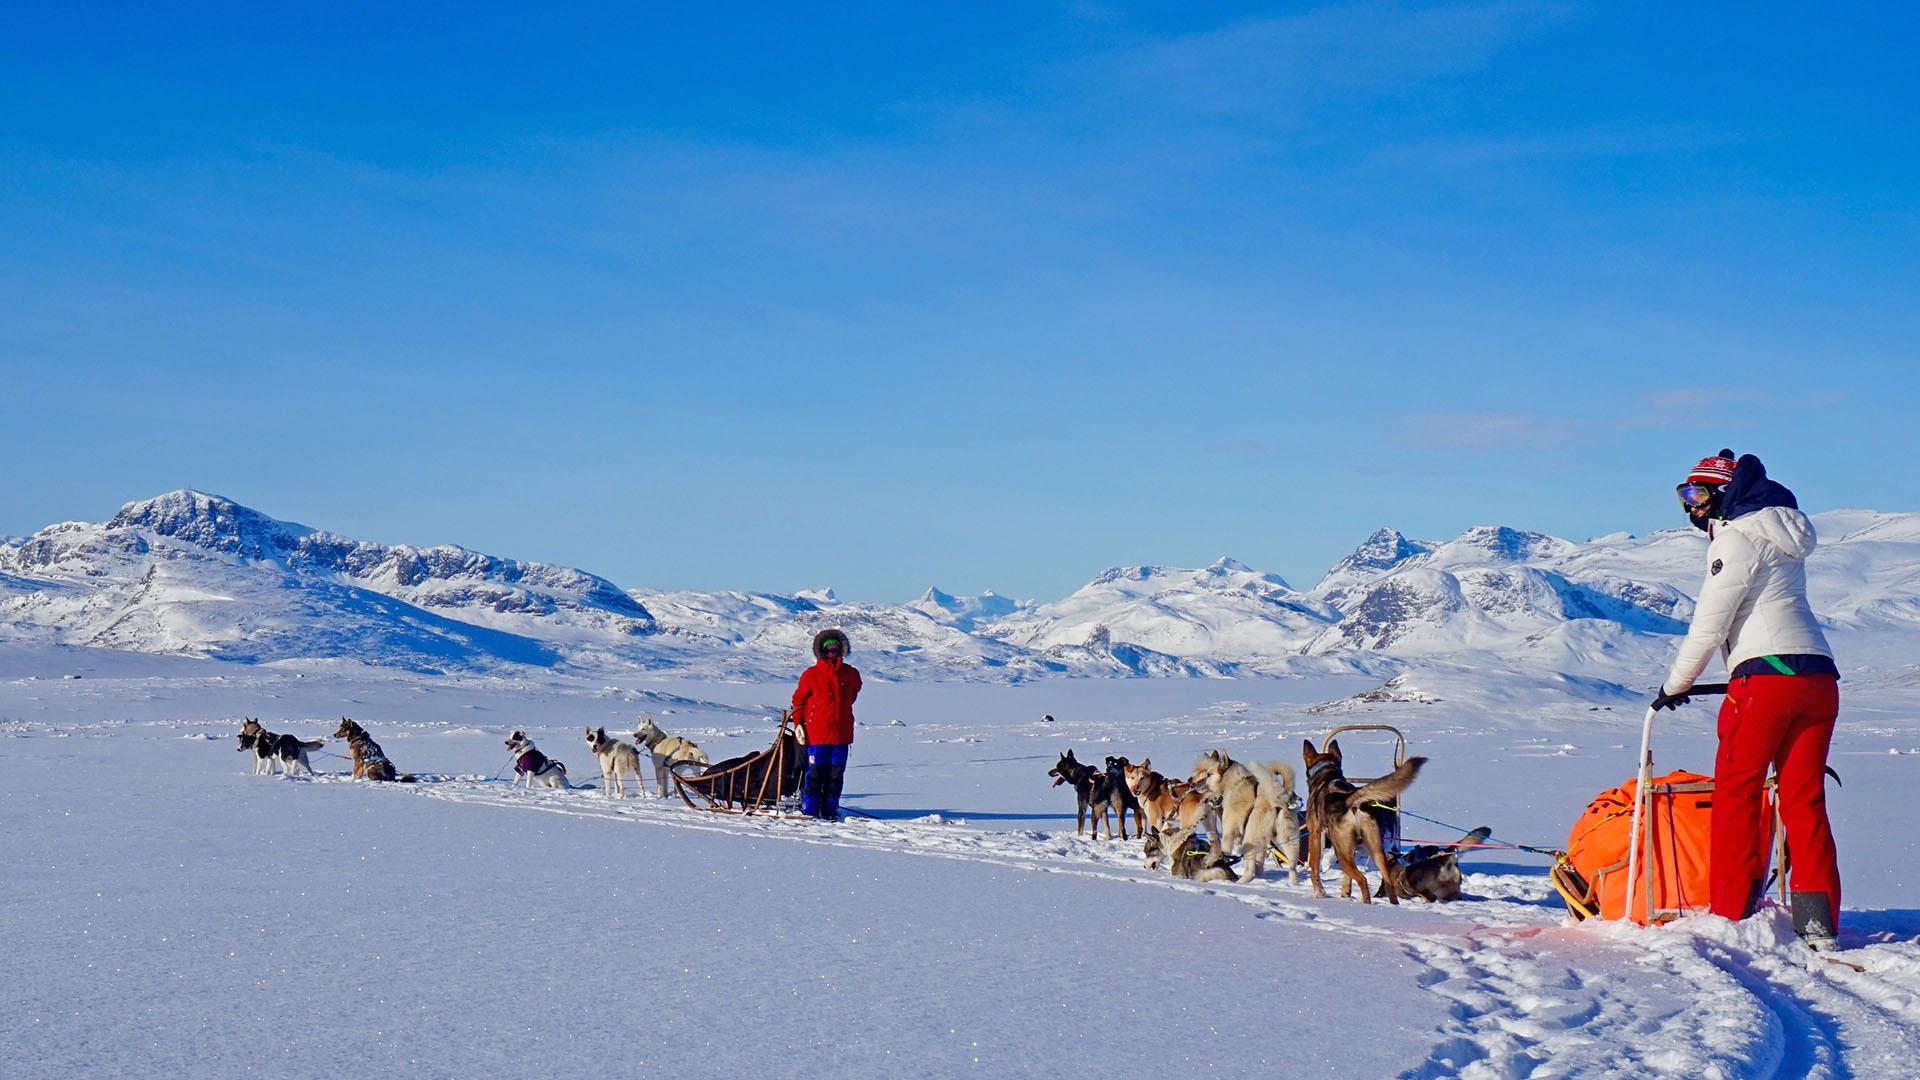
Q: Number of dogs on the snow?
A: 14